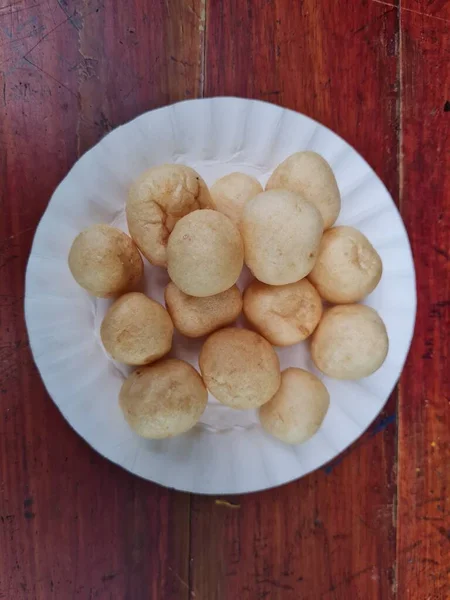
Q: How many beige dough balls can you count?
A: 14